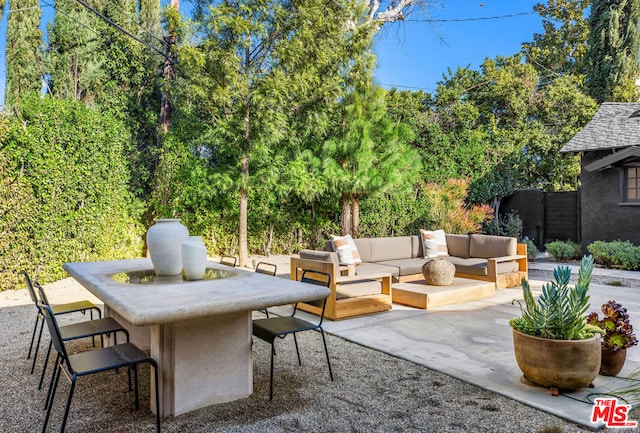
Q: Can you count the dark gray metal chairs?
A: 6